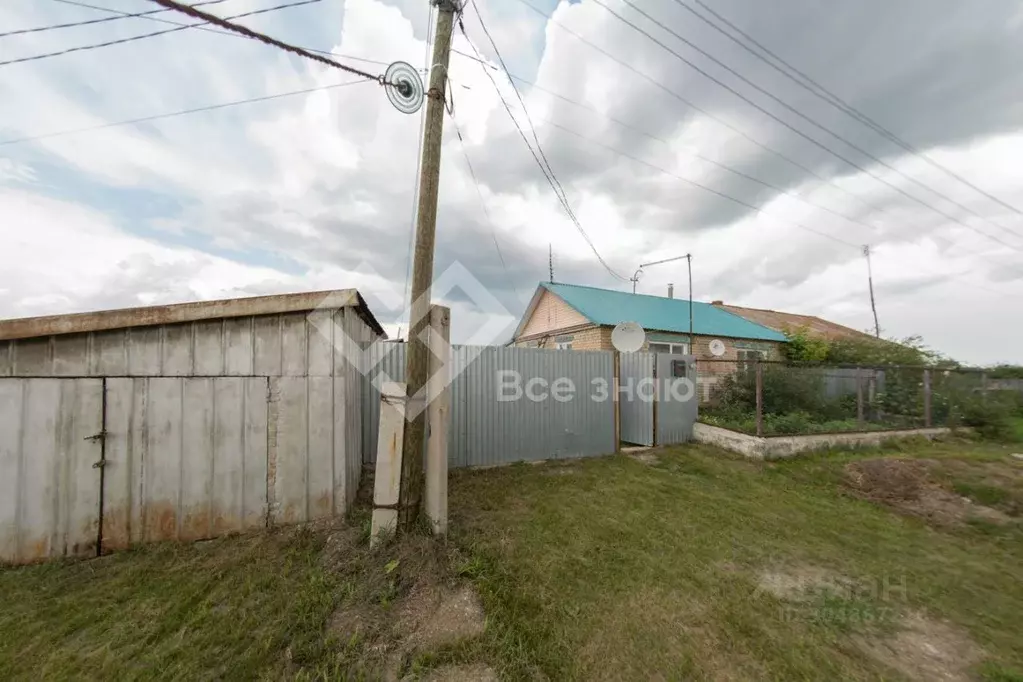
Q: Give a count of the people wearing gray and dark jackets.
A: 0